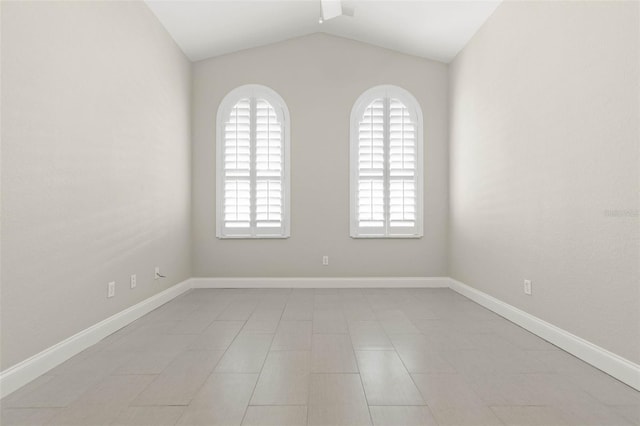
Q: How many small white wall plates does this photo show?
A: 5